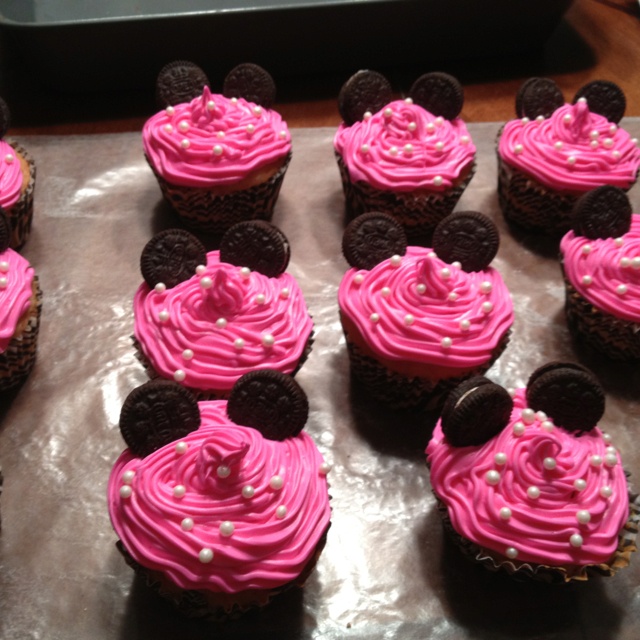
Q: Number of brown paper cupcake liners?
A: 10